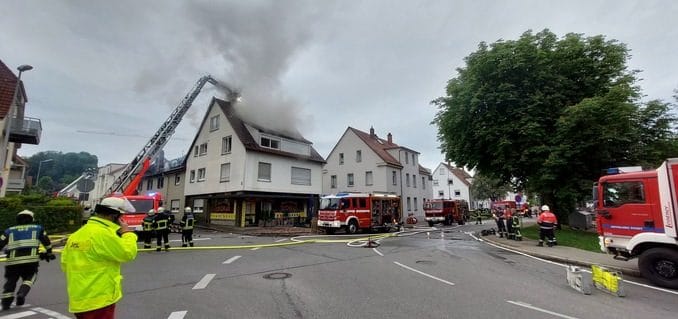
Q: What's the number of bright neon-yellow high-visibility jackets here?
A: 1